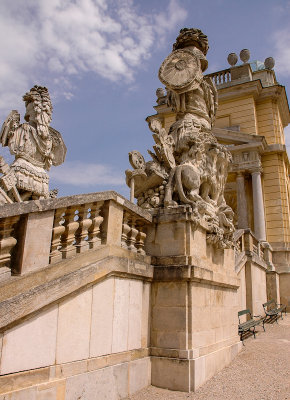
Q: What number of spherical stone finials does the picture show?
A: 4